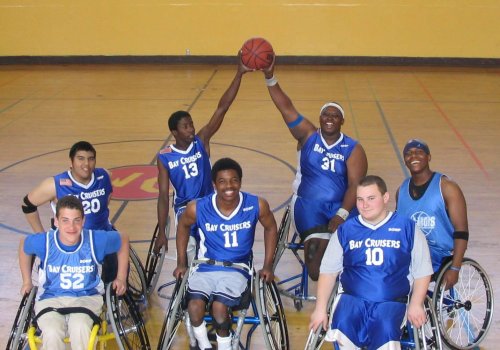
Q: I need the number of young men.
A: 7